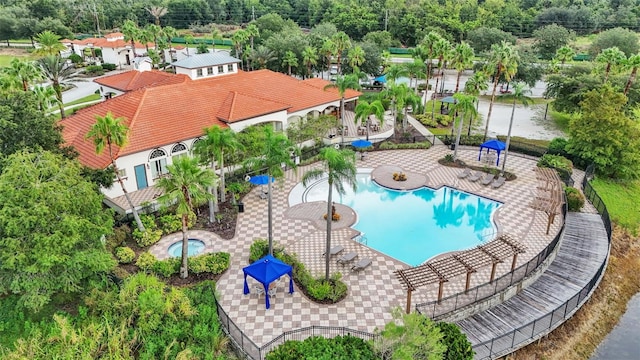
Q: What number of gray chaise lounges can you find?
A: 7